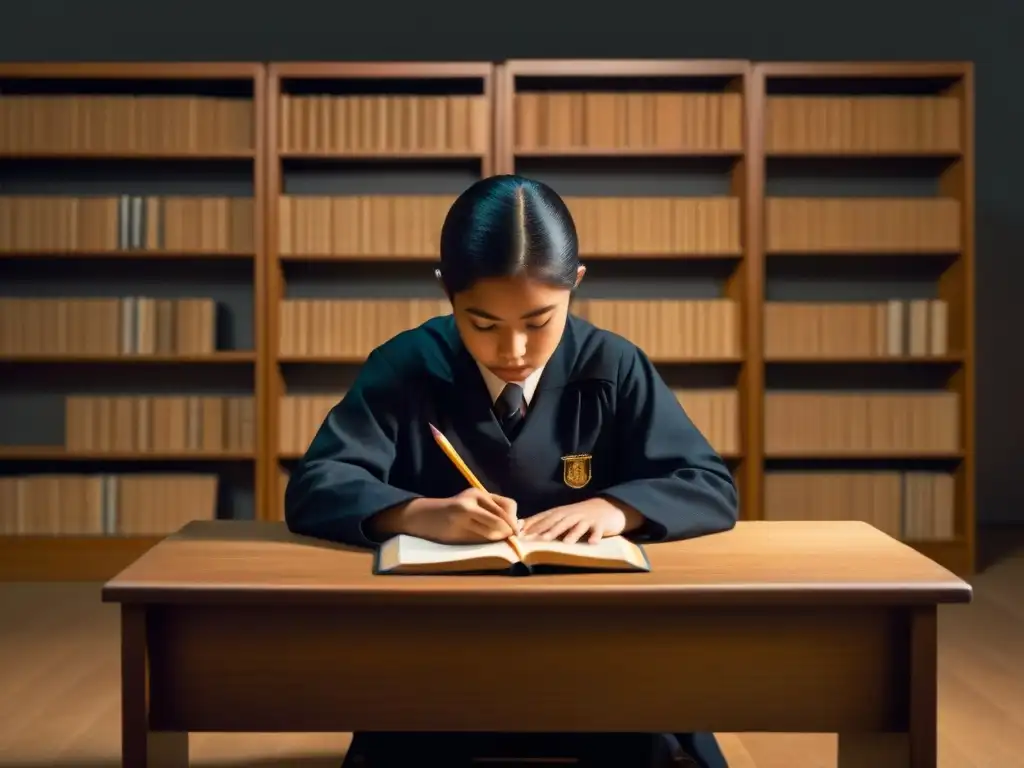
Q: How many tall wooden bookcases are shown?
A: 4